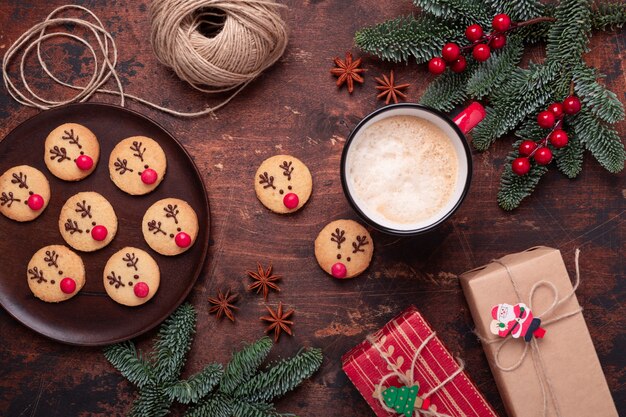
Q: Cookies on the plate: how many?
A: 7